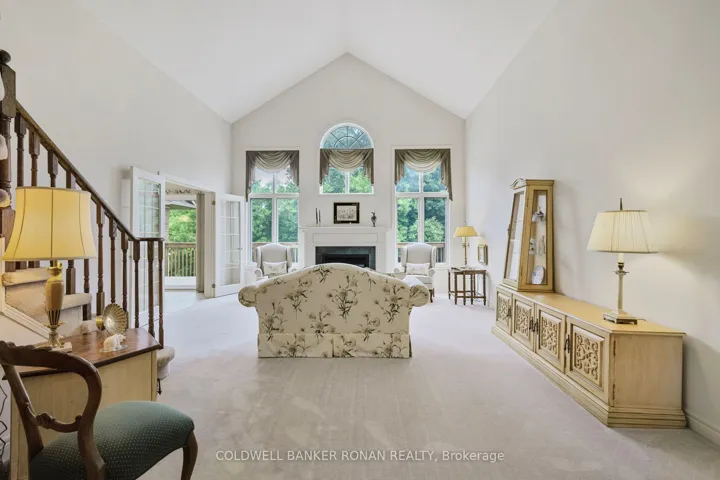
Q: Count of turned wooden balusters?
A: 11